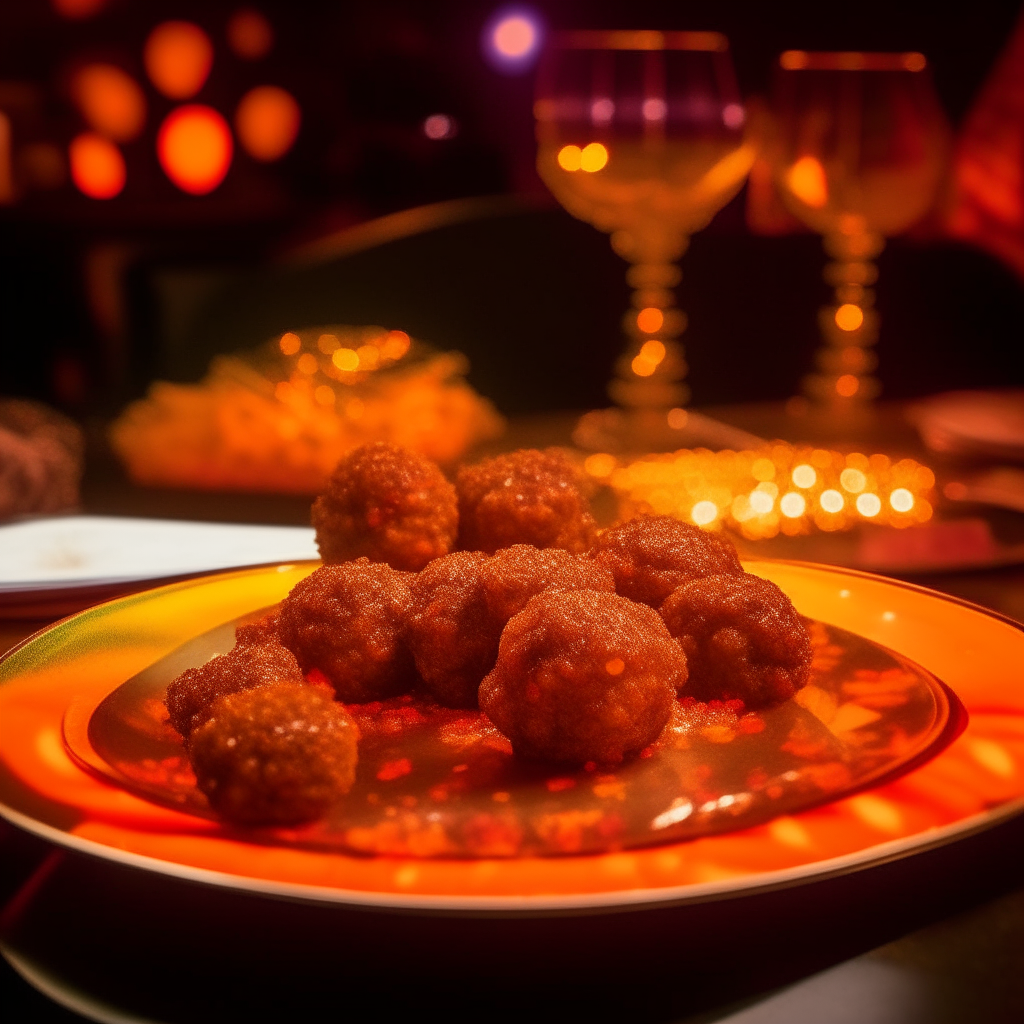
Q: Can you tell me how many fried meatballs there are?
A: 10